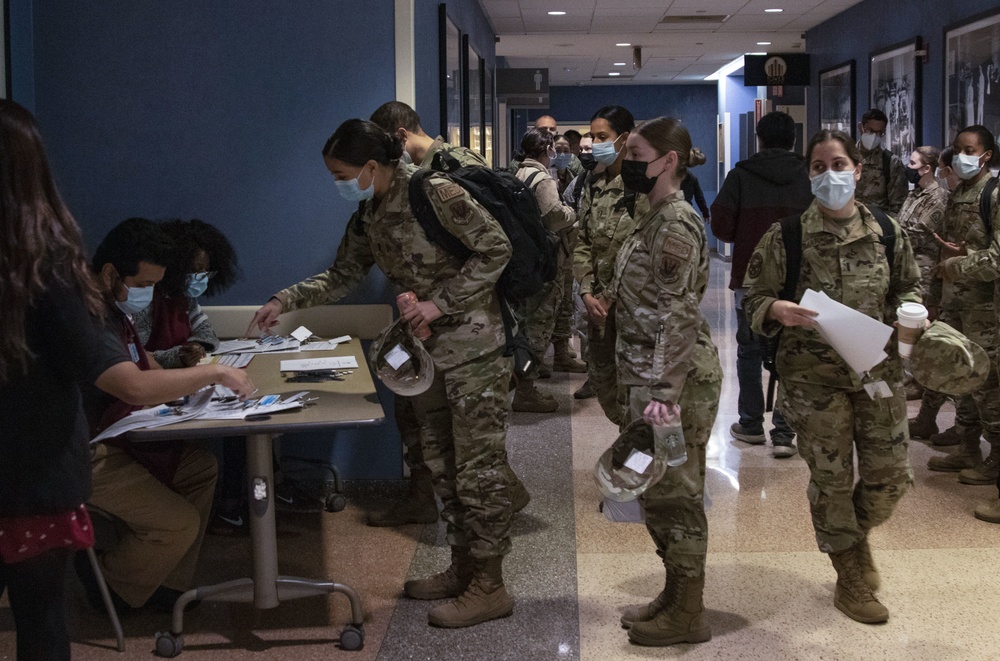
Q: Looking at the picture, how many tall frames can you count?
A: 6